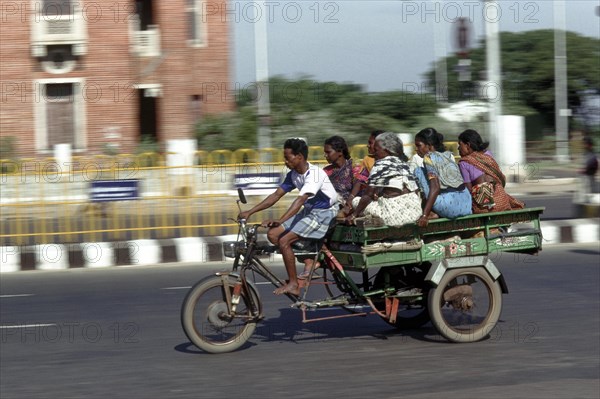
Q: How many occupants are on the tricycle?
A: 6